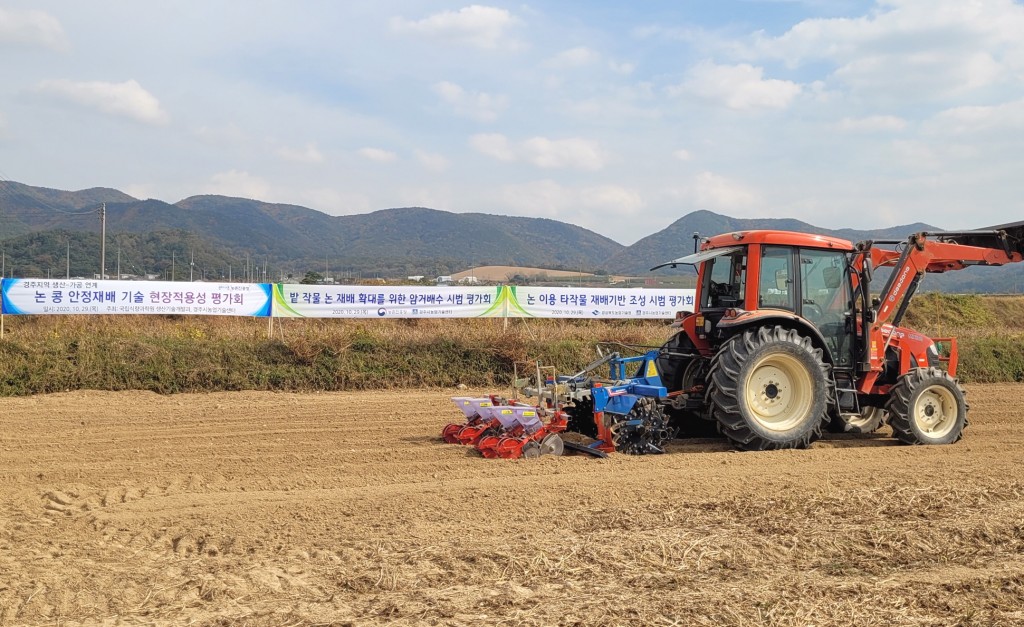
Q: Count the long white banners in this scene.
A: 3